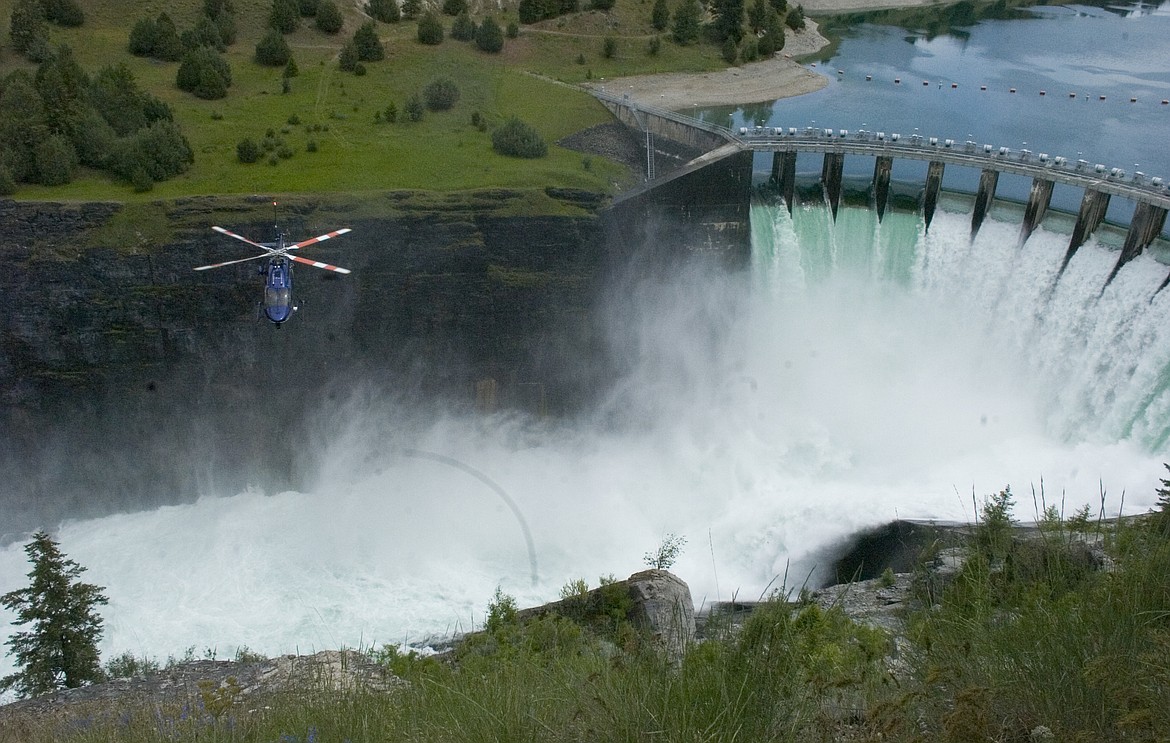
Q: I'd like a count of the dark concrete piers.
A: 8